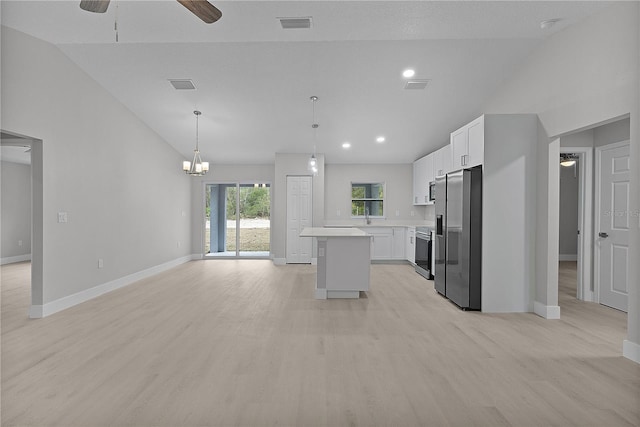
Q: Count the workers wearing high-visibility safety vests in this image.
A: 0